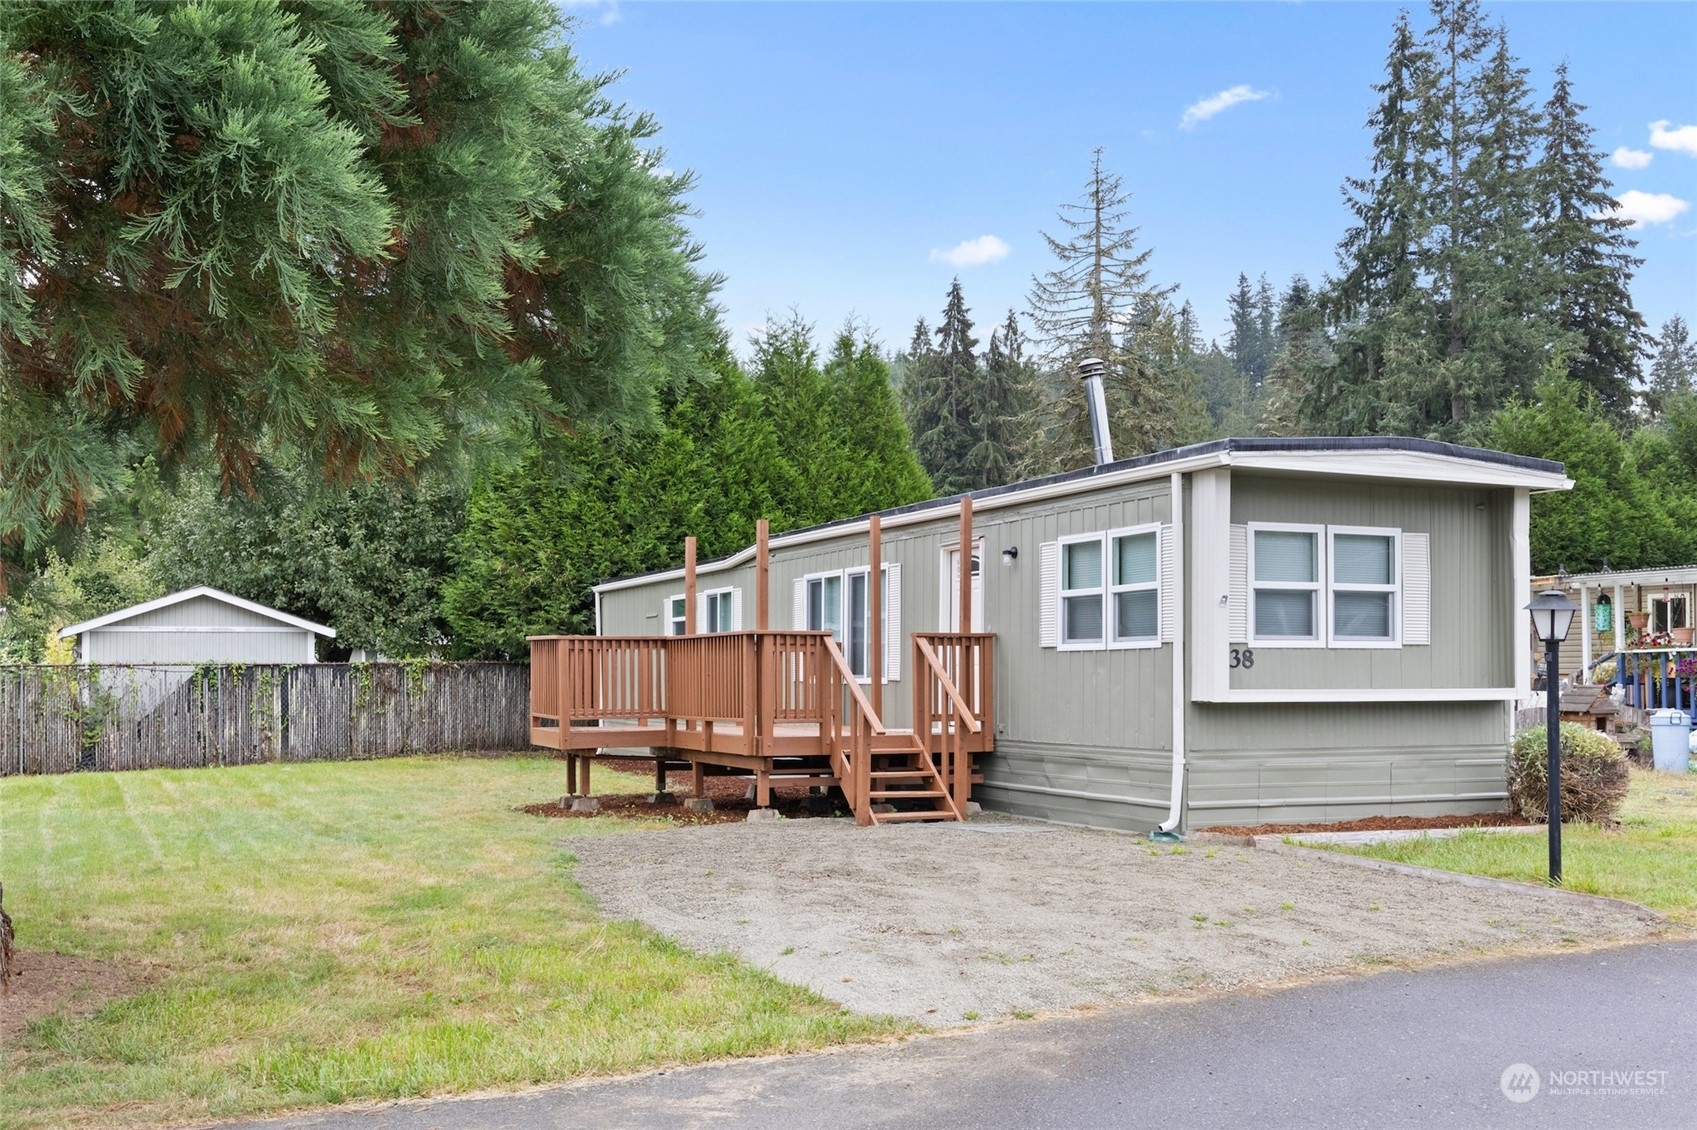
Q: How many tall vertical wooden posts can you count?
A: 4